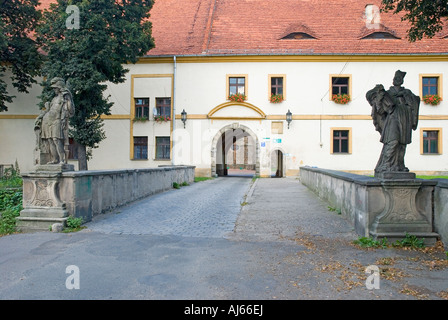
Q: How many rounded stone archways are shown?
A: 2